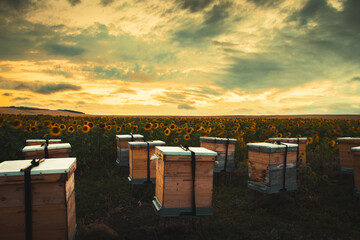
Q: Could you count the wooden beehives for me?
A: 11